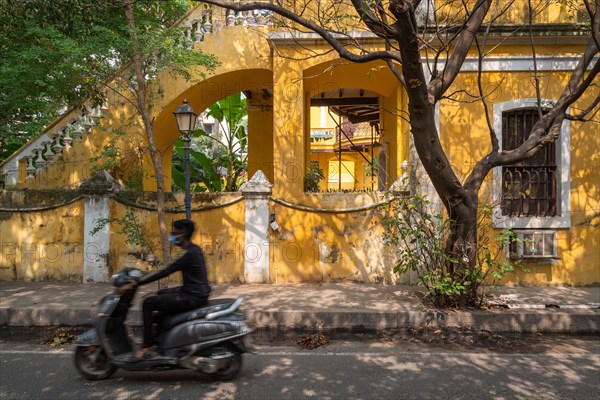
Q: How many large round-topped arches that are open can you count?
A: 2